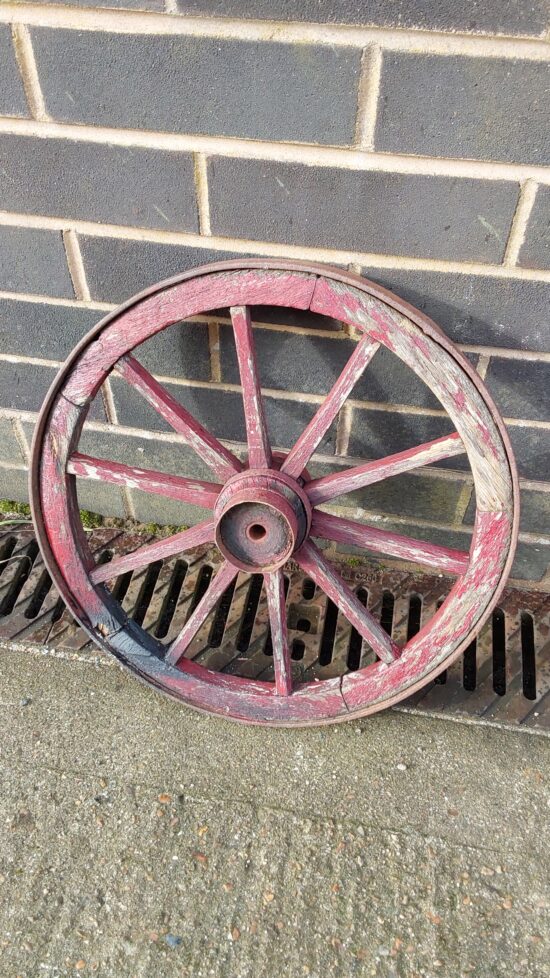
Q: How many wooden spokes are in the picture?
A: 10